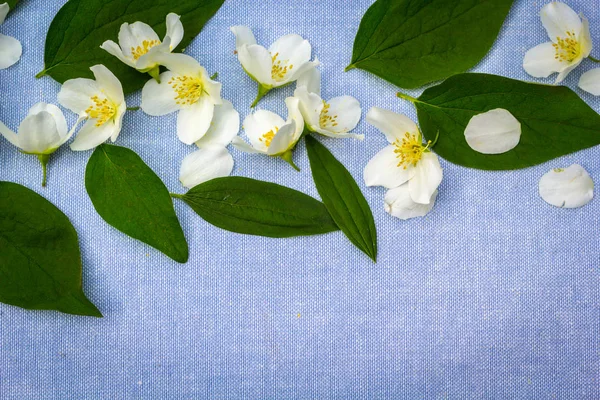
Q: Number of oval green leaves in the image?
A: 7